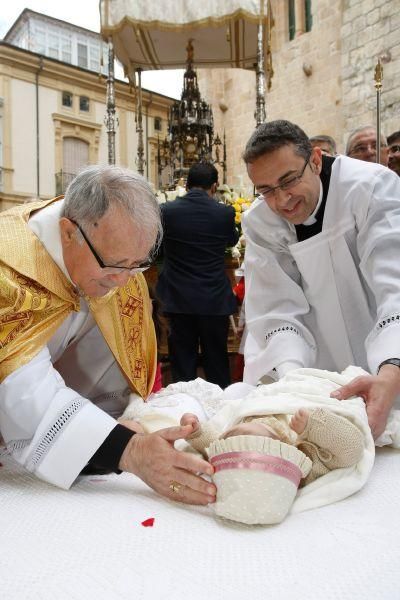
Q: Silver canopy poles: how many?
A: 3